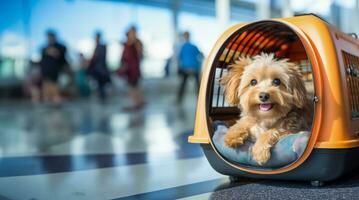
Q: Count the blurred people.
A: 4